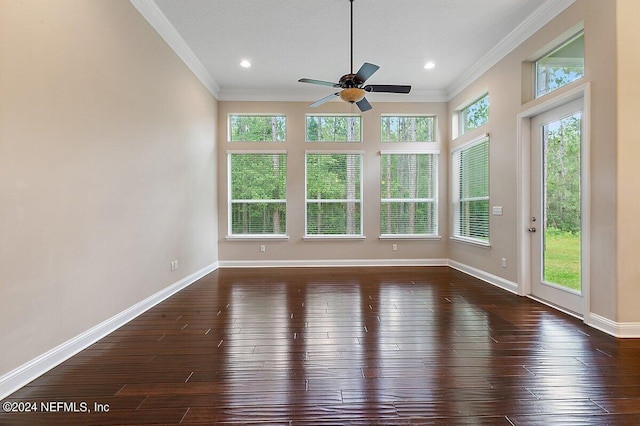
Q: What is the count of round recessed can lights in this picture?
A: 2